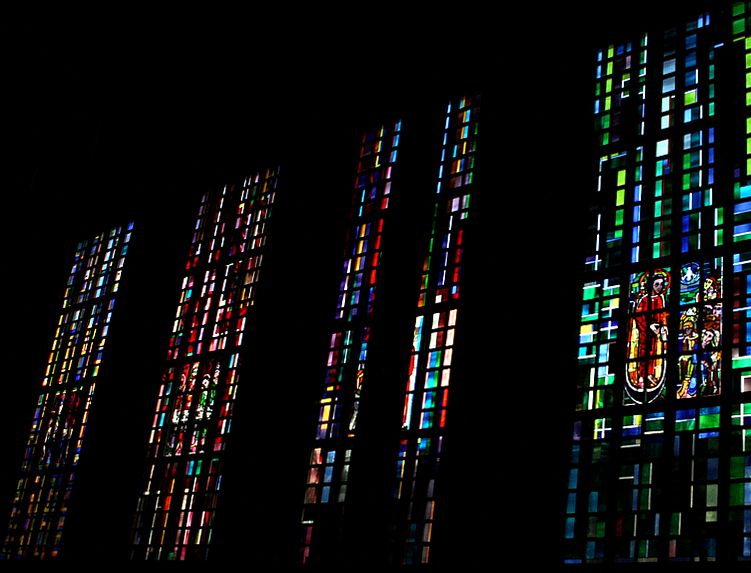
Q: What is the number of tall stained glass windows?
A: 5